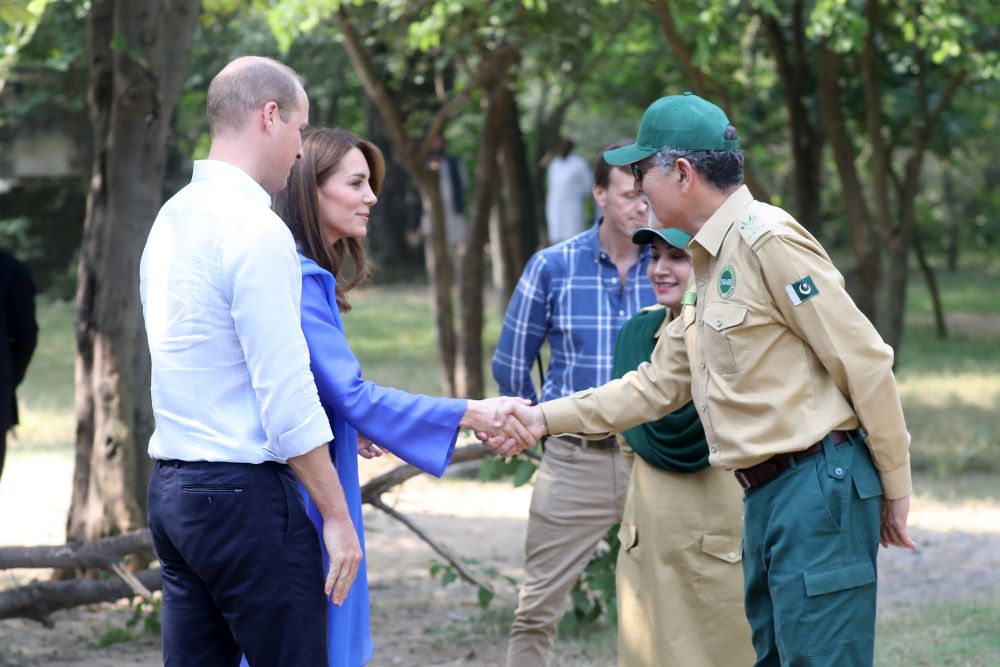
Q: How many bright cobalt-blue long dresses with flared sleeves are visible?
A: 1